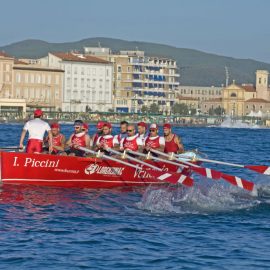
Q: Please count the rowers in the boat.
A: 10